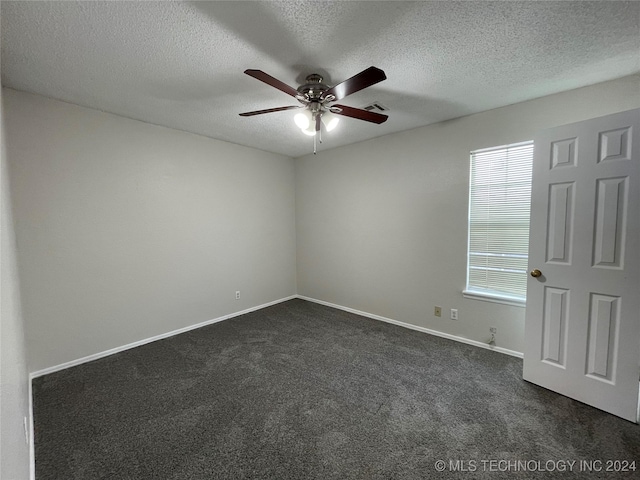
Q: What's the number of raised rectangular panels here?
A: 6